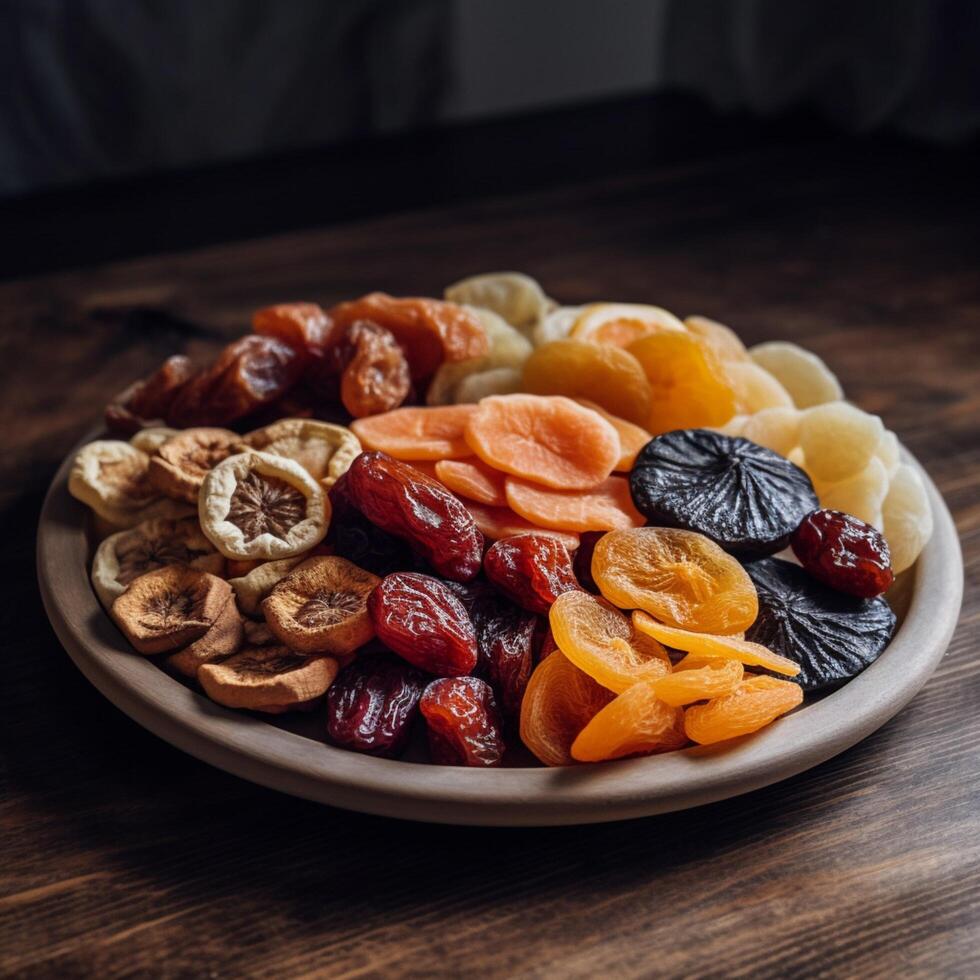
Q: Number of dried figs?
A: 2